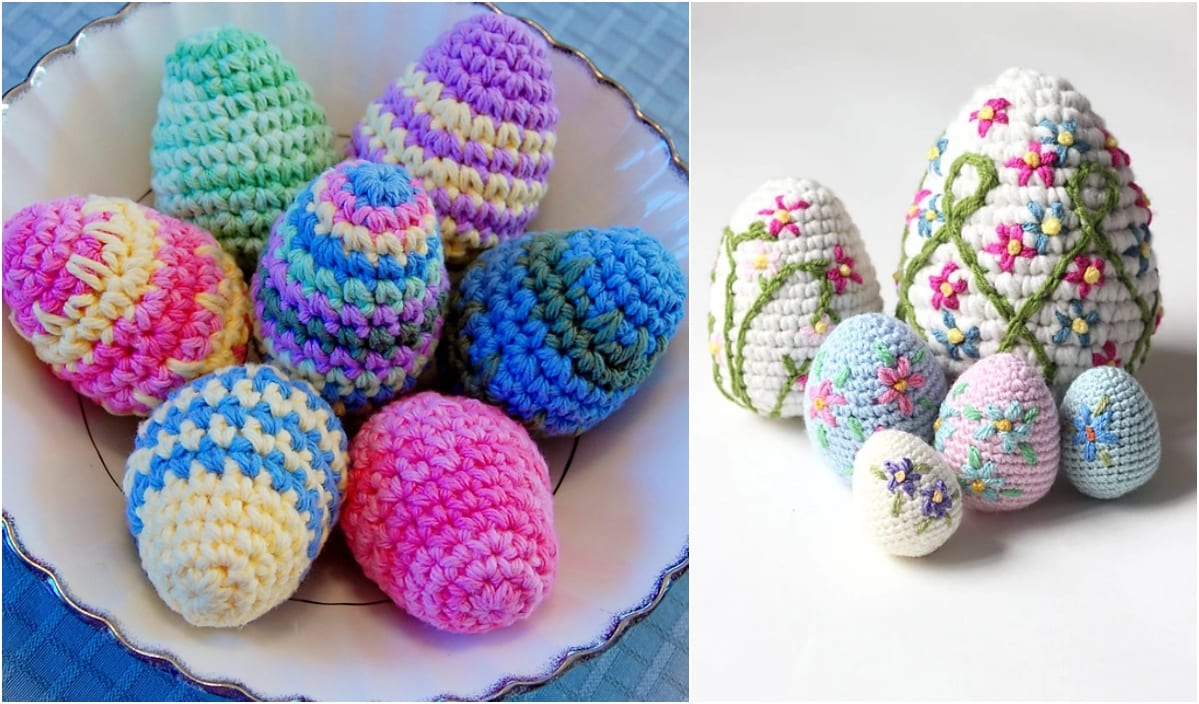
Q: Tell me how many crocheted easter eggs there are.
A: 13